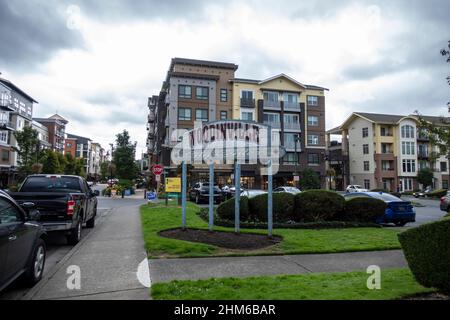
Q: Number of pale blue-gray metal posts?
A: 4